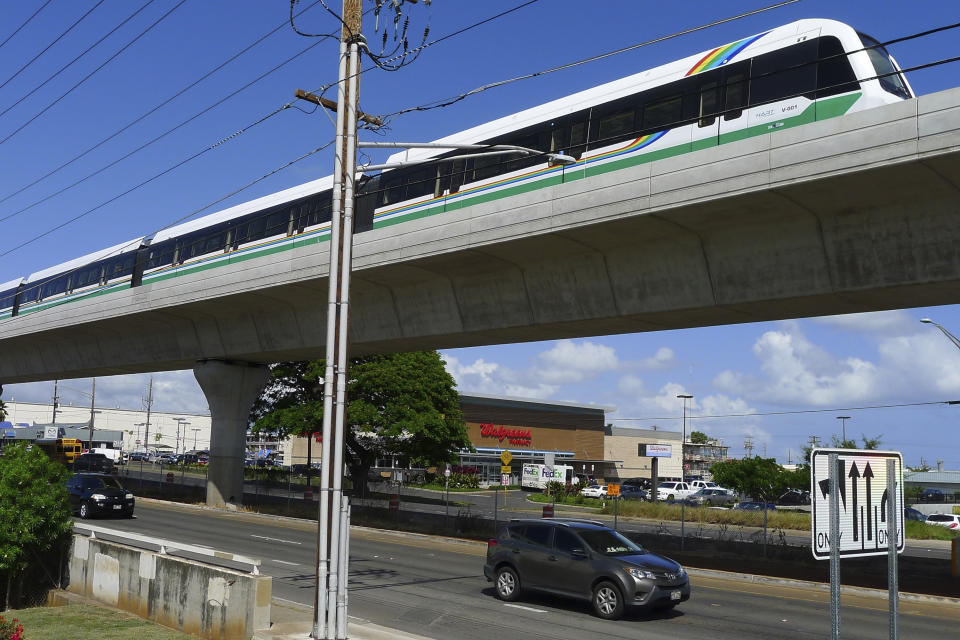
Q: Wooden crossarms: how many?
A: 1